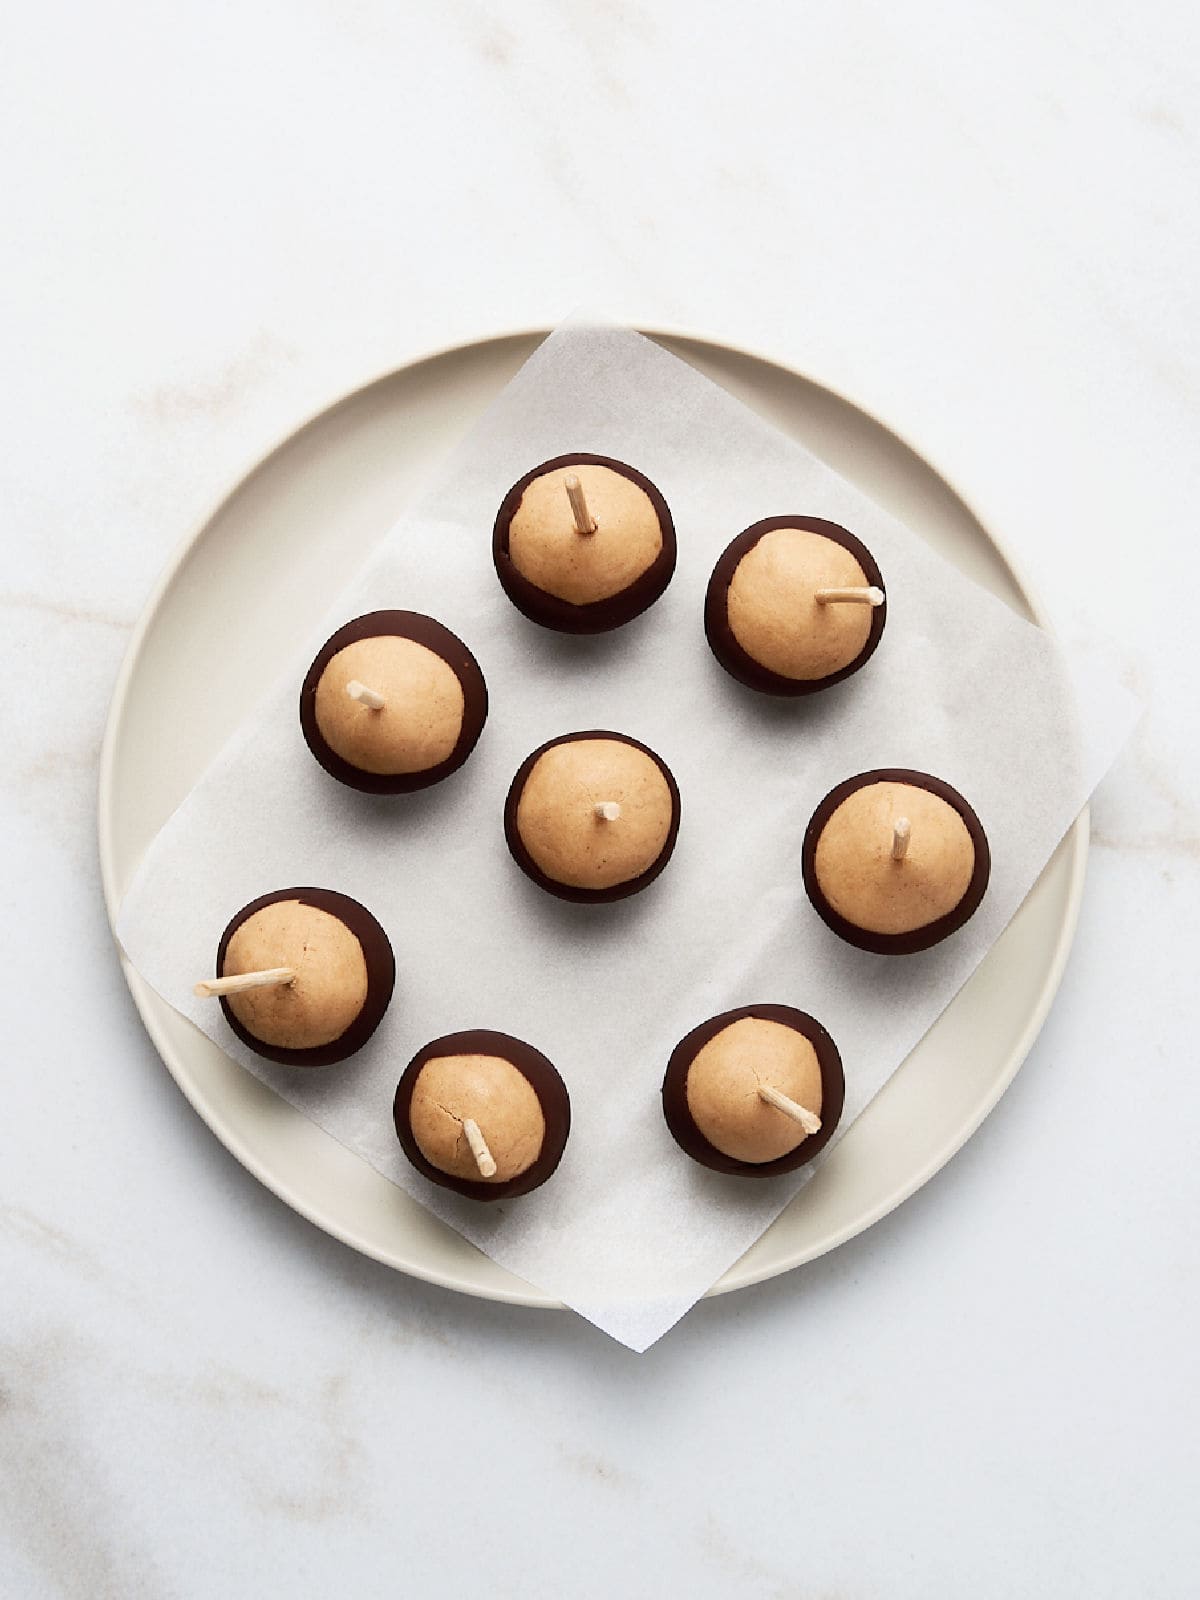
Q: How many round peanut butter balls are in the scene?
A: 8